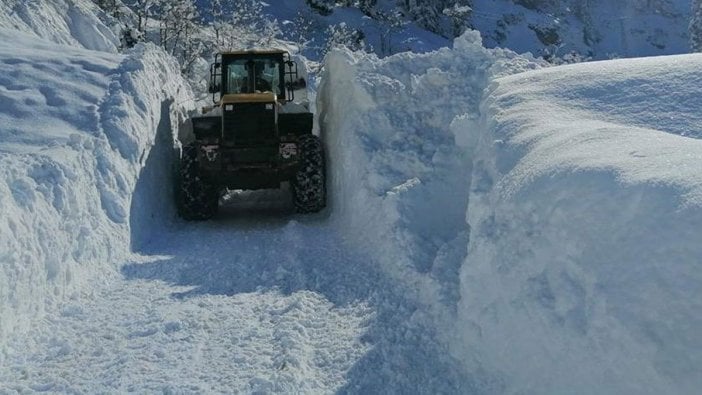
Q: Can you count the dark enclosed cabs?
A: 1